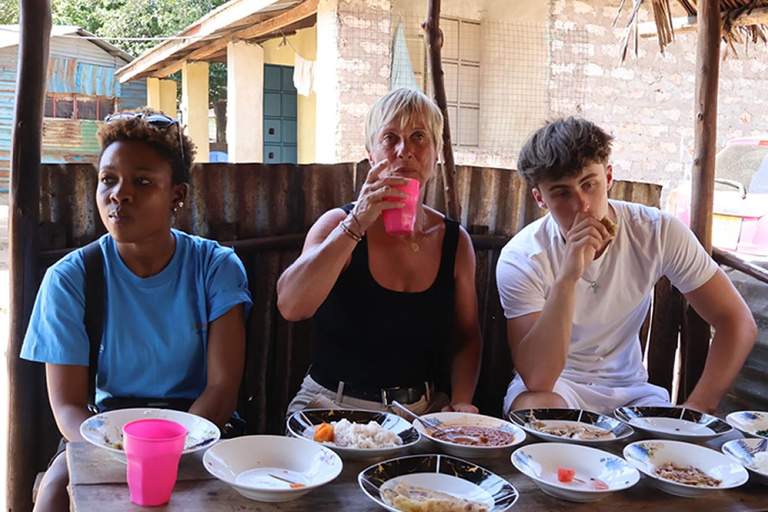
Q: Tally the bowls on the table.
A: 11